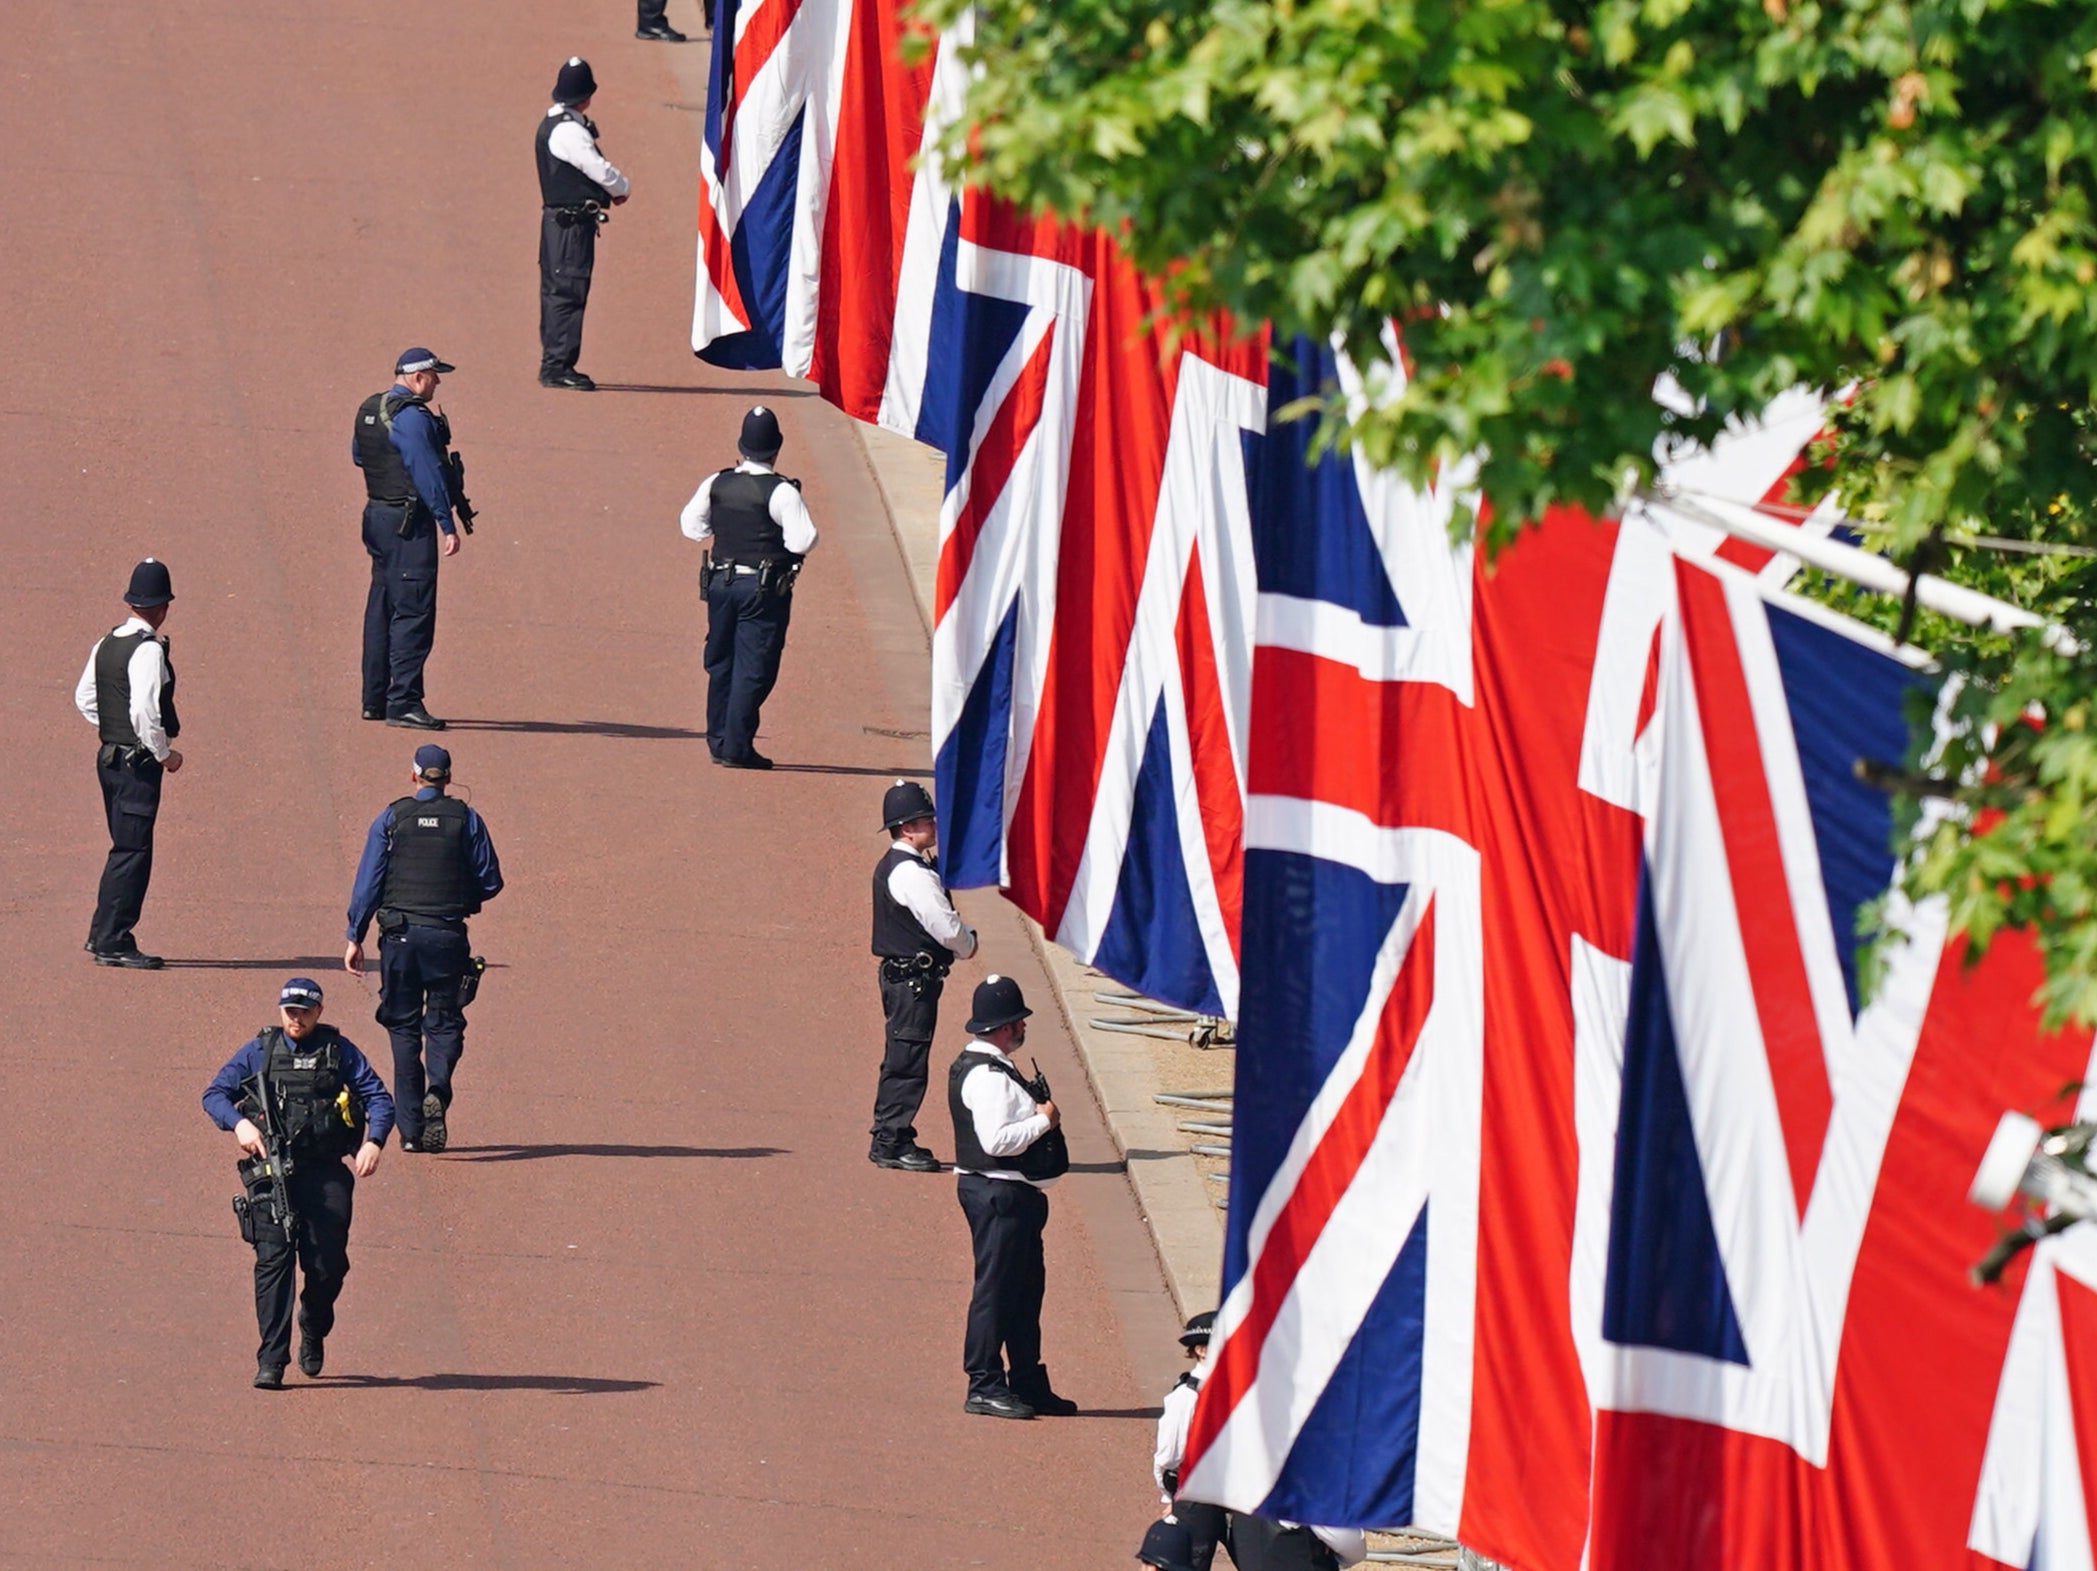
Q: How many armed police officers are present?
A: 3